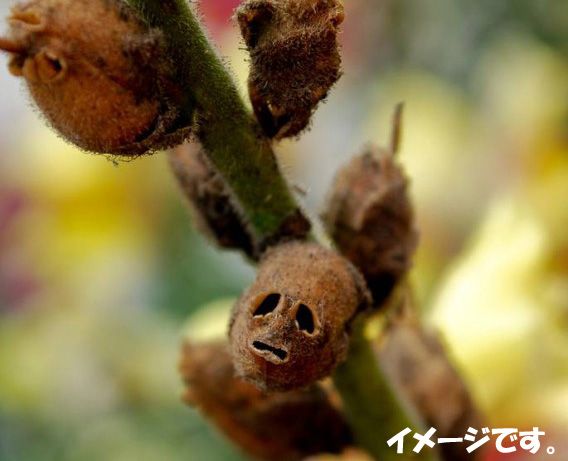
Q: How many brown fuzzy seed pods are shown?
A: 7